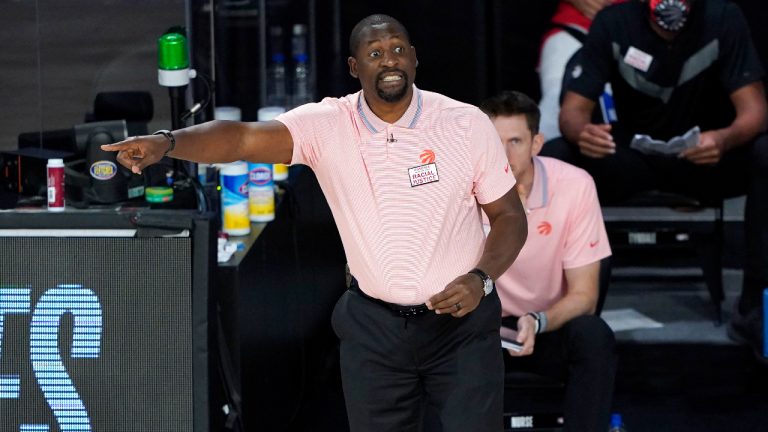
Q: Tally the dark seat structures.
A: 2